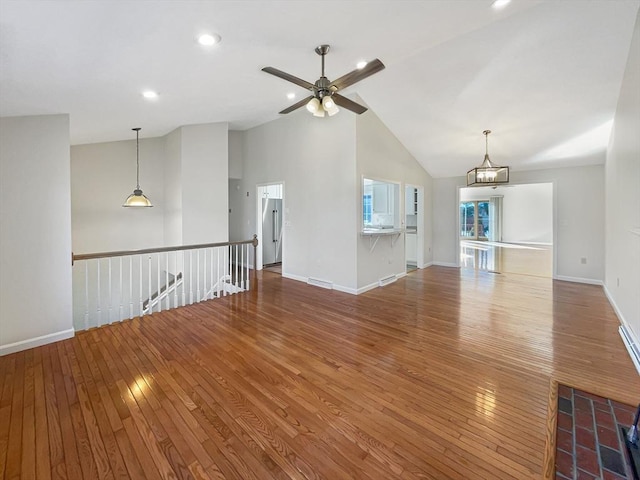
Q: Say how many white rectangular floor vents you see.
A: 3